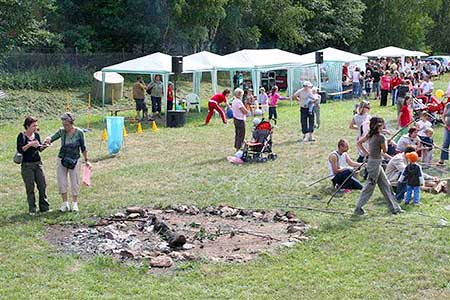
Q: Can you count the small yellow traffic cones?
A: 4